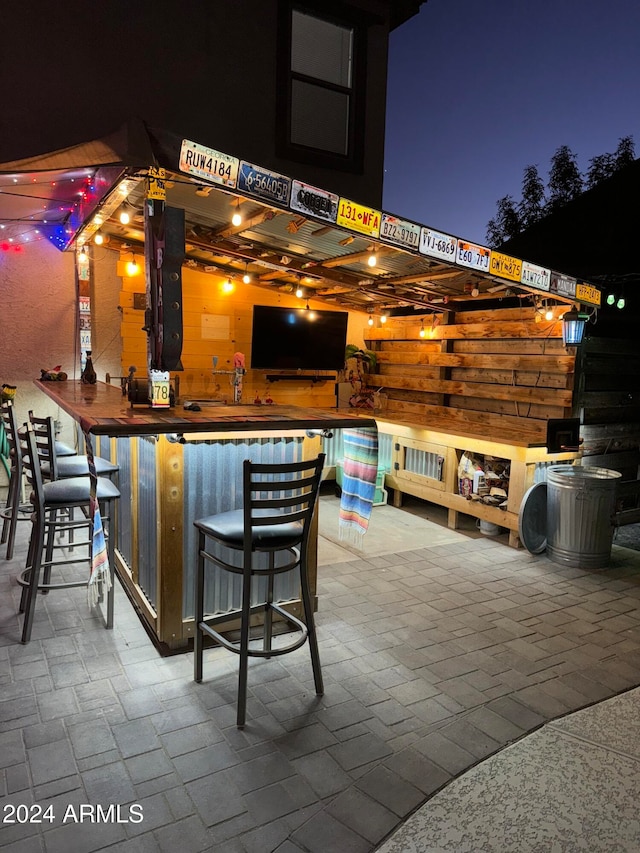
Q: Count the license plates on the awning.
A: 11